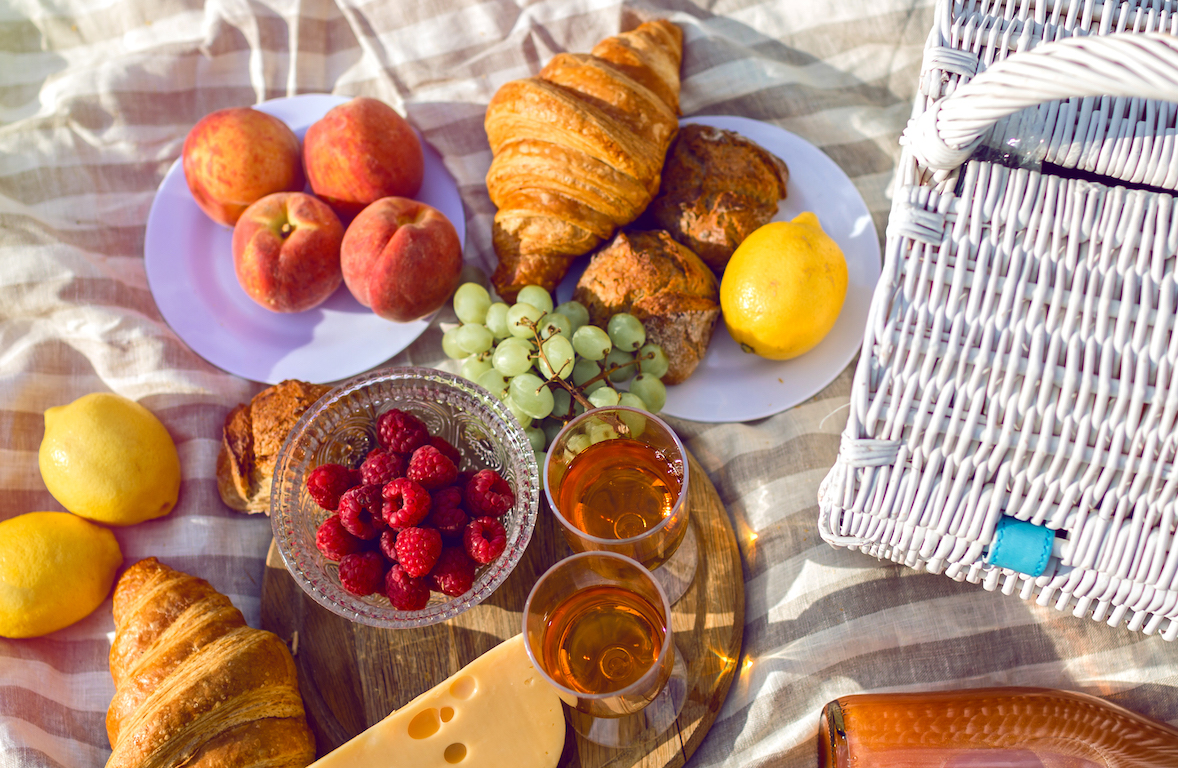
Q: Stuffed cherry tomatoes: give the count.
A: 0